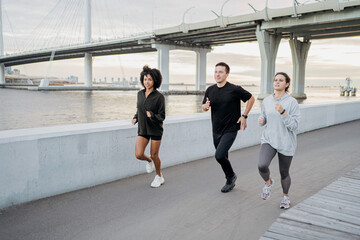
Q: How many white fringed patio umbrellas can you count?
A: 0